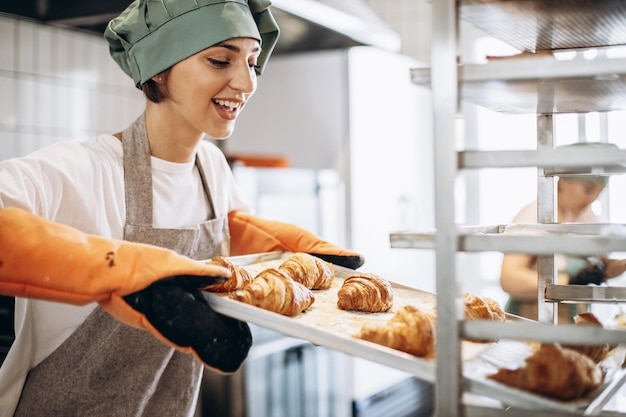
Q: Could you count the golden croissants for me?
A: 8